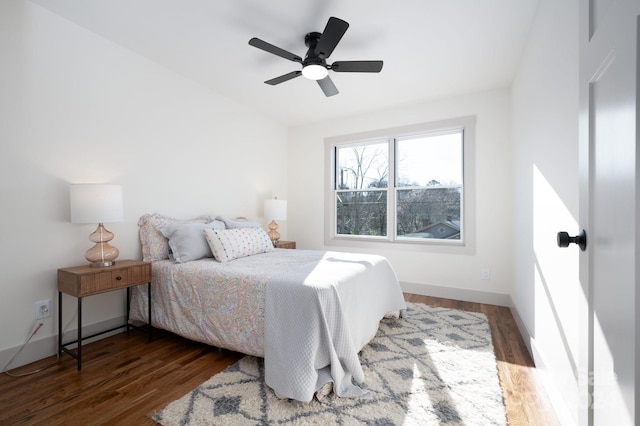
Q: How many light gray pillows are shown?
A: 2